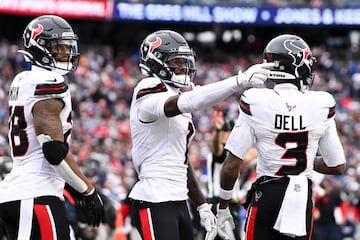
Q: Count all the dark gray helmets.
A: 3